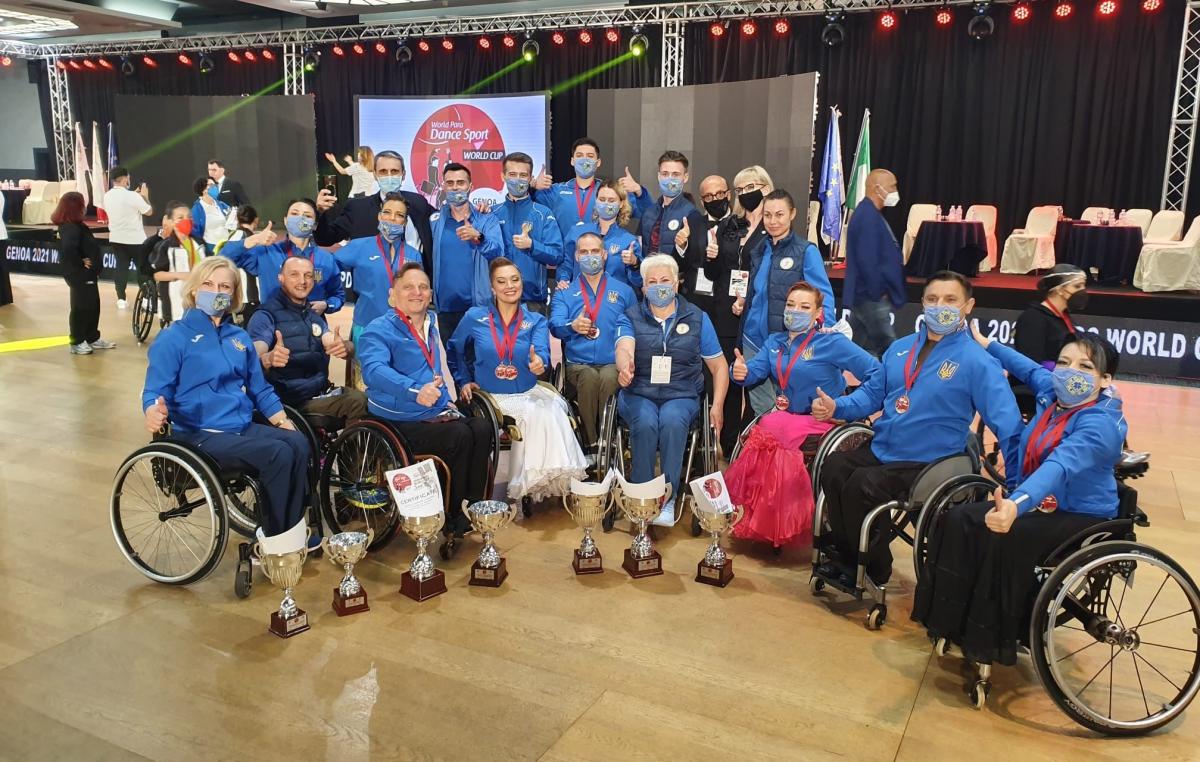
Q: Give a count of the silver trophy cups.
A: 7